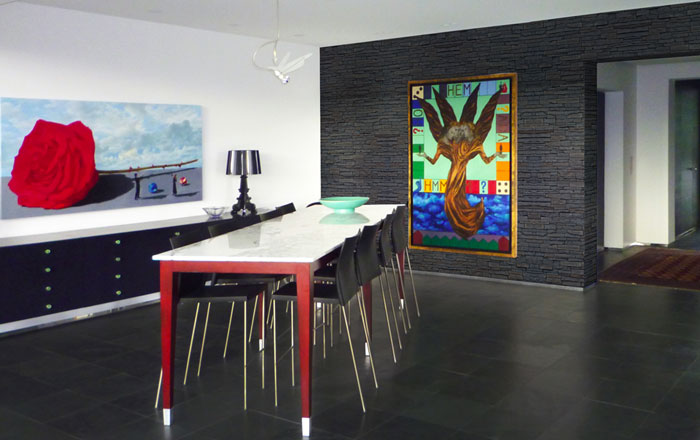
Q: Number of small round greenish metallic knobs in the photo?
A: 9